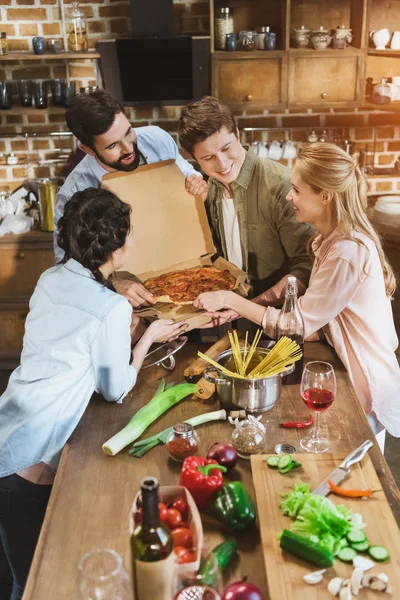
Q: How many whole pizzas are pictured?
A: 1